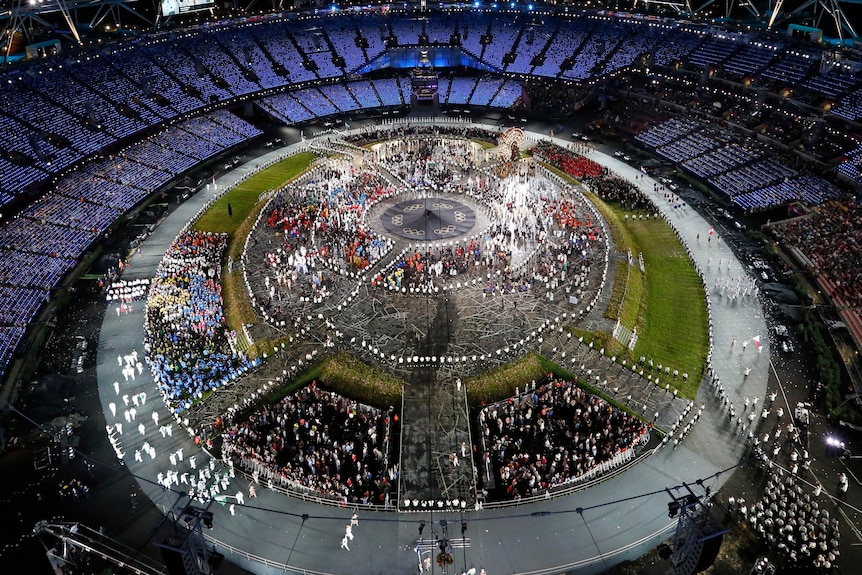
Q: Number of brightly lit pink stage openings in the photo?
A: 0